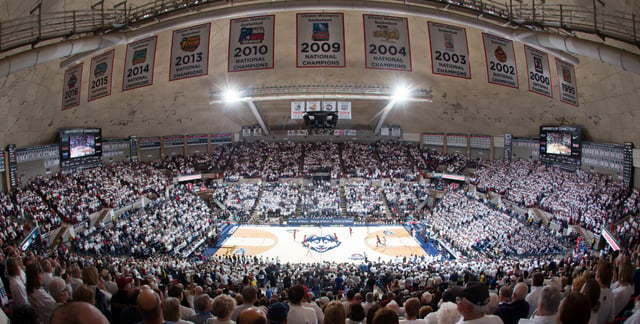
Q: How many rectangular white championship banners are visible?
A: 11